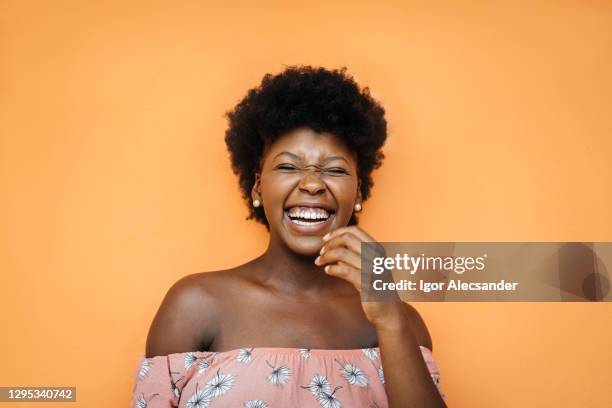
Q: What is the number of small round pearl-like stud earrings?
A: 2